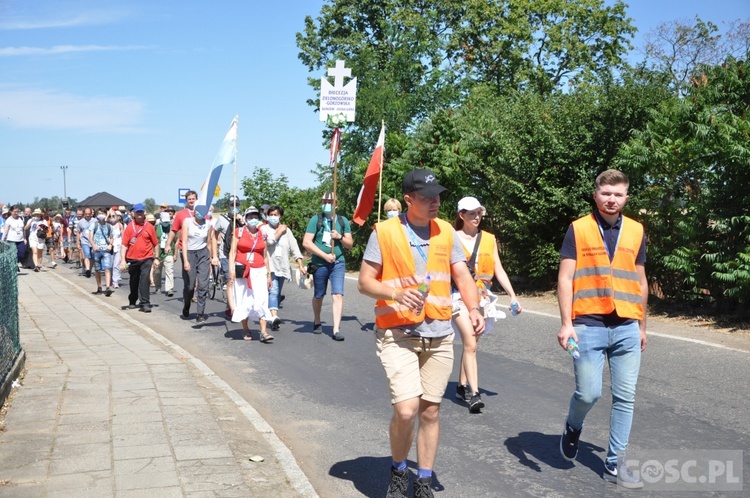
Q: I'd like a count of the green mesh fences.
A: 1